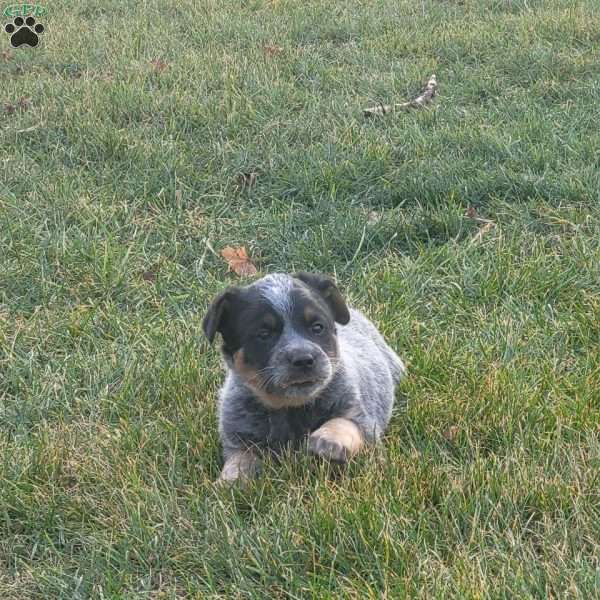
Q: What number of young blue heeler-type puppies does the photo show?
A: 1